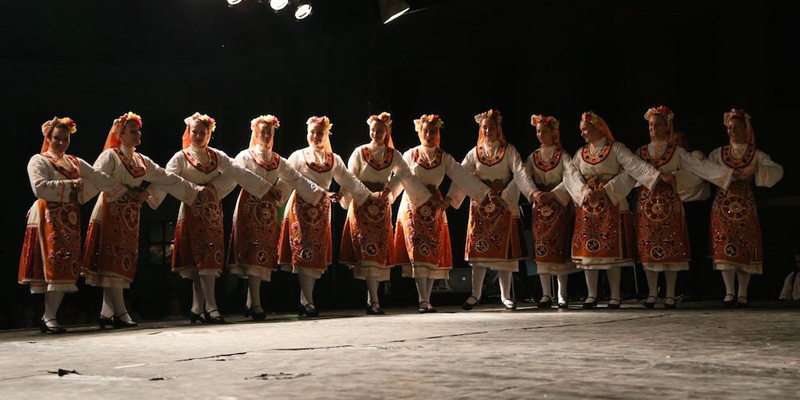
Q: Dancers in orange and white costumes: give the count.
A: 12